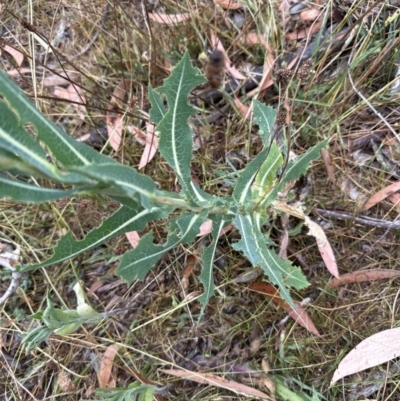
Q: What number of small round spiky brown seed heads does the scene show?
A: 3